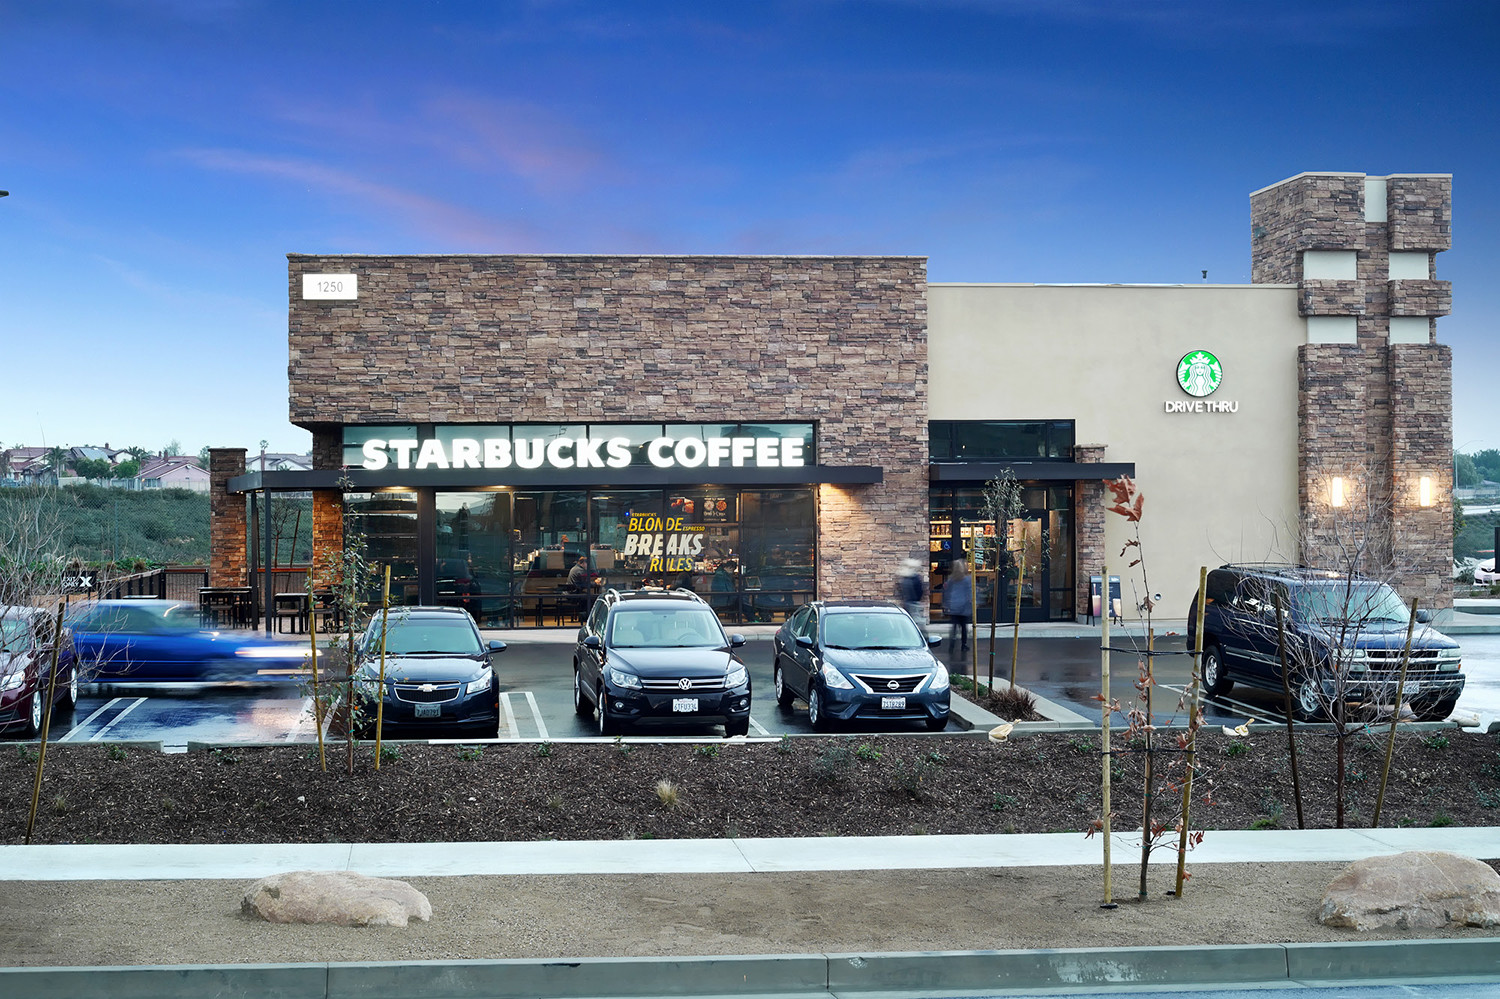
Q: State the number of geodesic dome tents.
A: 0